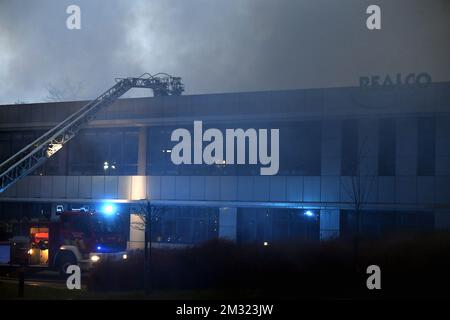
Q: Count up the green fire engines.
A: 0